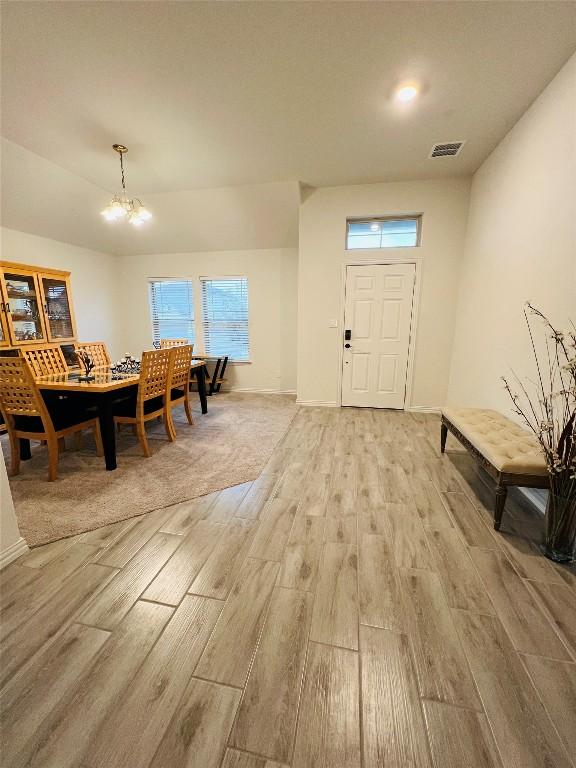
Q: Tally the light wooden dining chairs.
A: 6